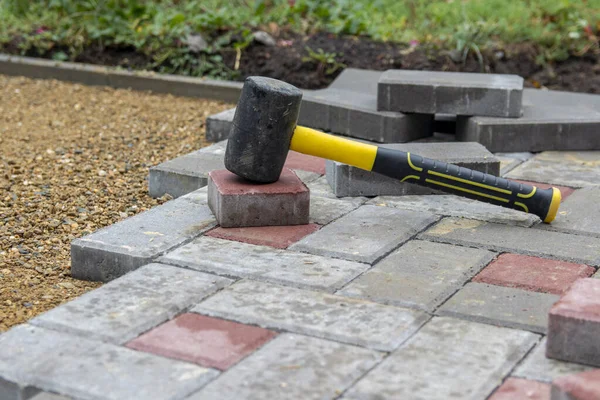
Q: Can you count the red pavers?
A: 9